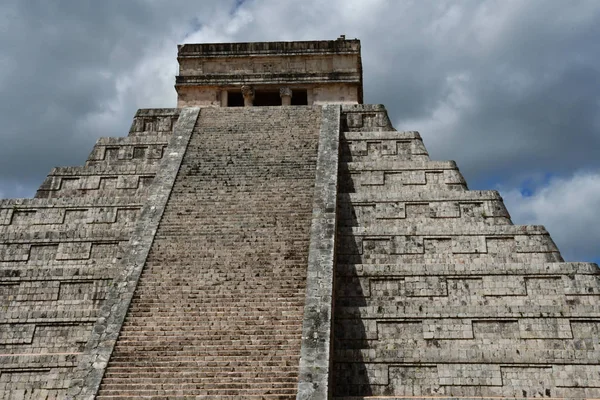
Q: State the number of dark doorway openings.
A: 3